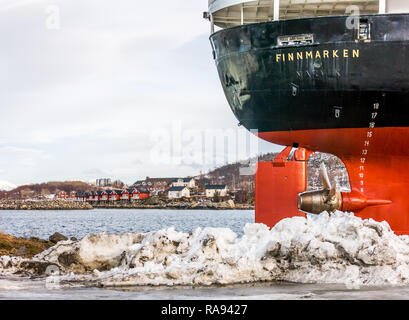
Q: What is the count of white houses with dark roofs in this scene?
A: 3